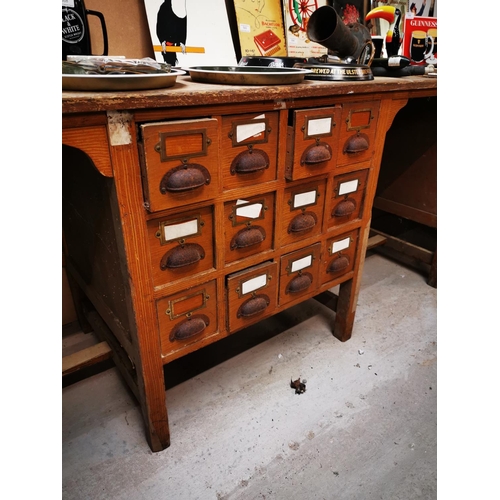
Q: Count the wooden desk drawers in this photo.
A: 12